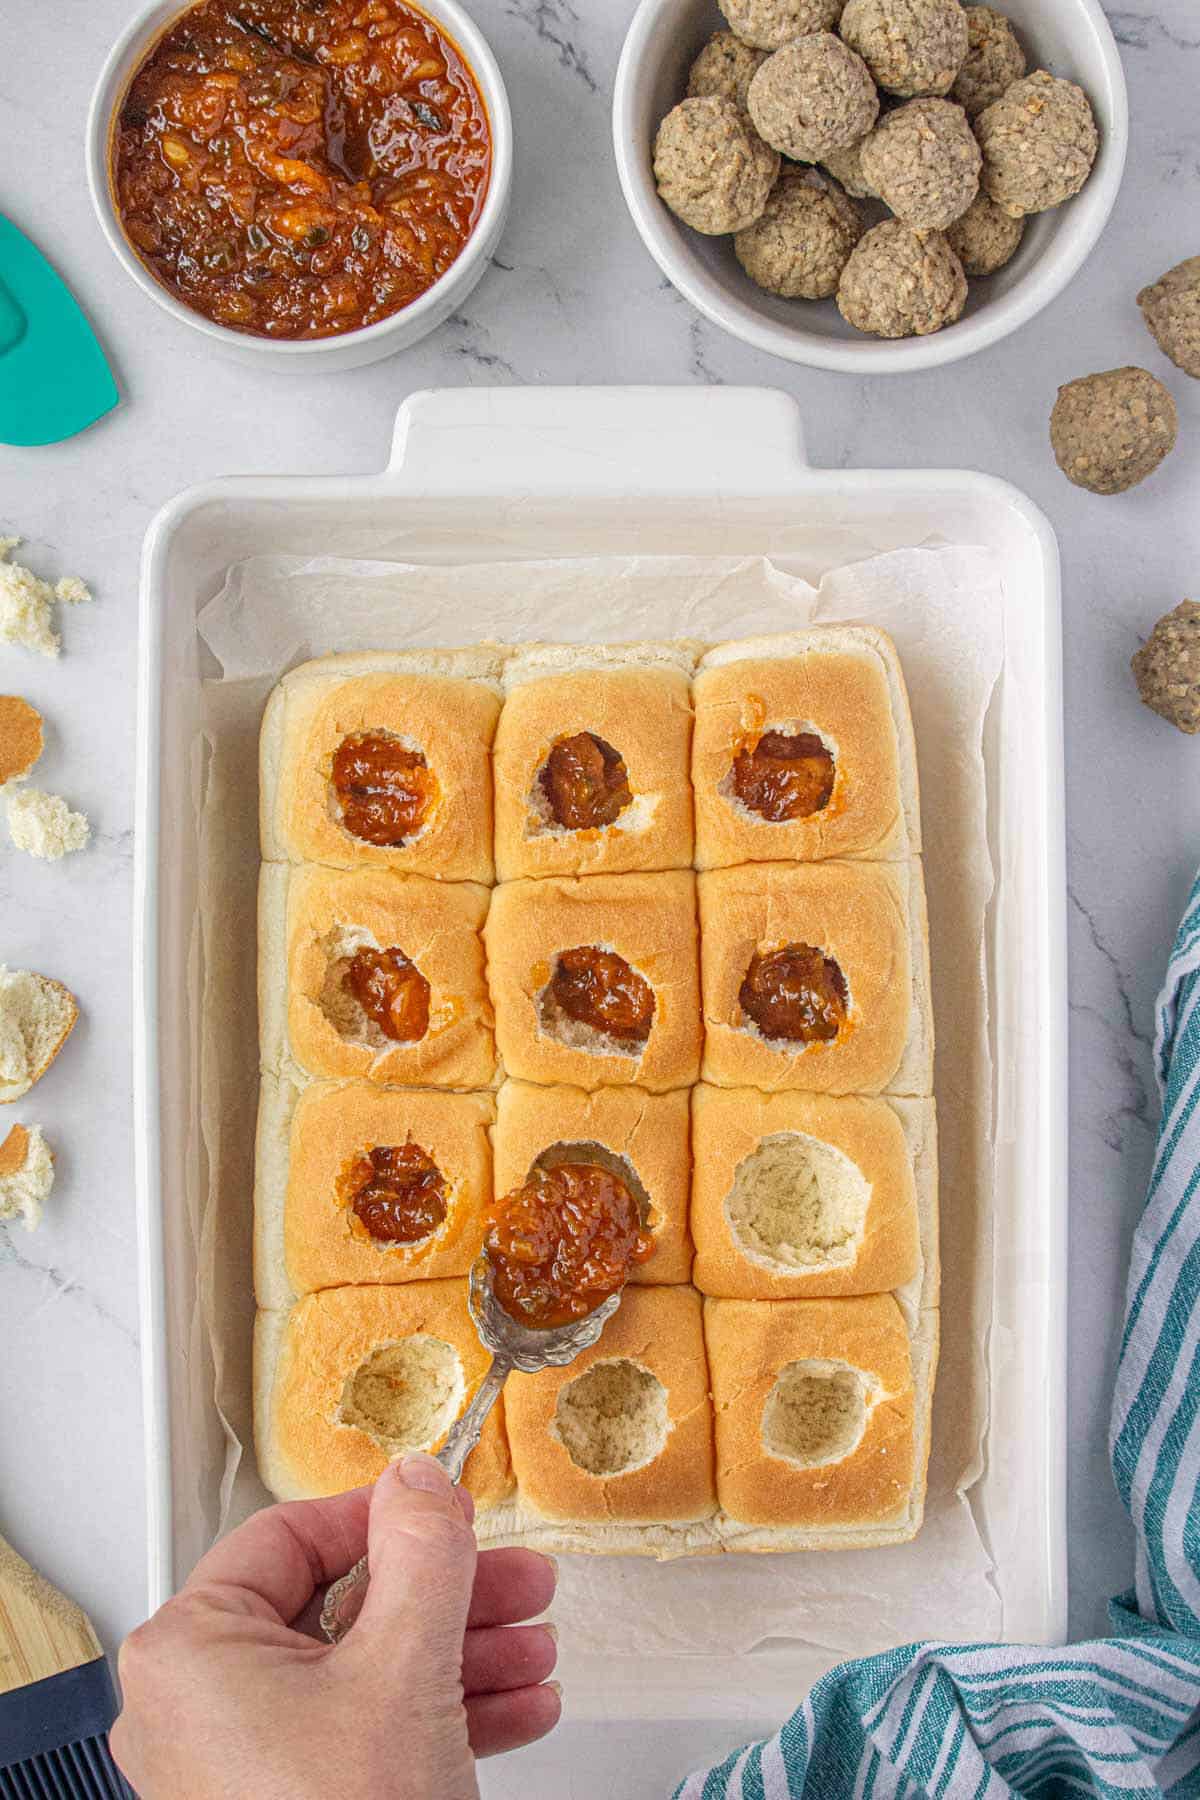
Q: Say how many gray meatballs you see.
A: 15